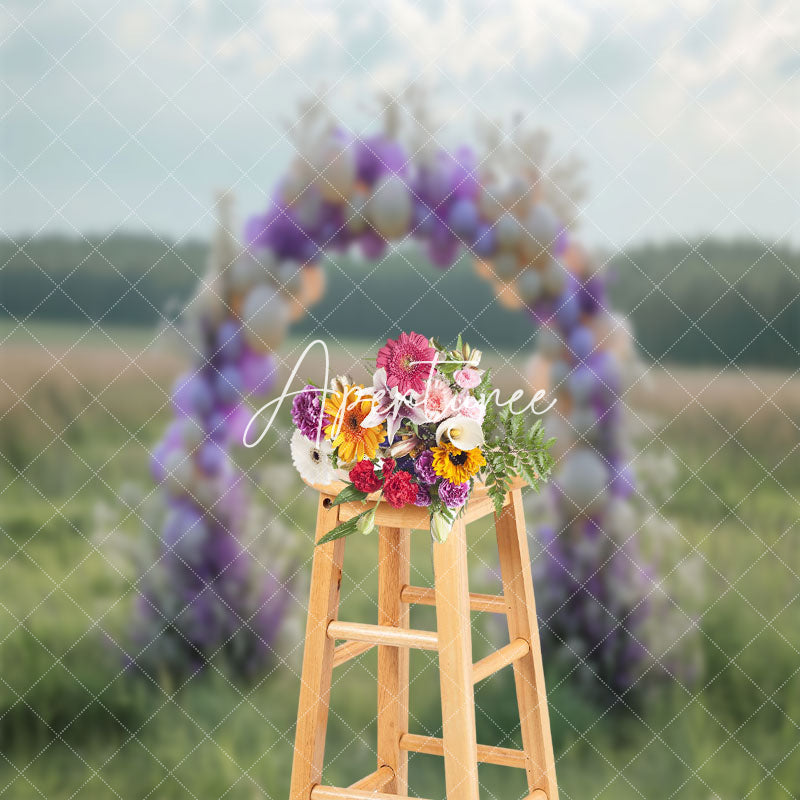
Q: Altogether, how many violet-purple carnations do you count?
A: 4